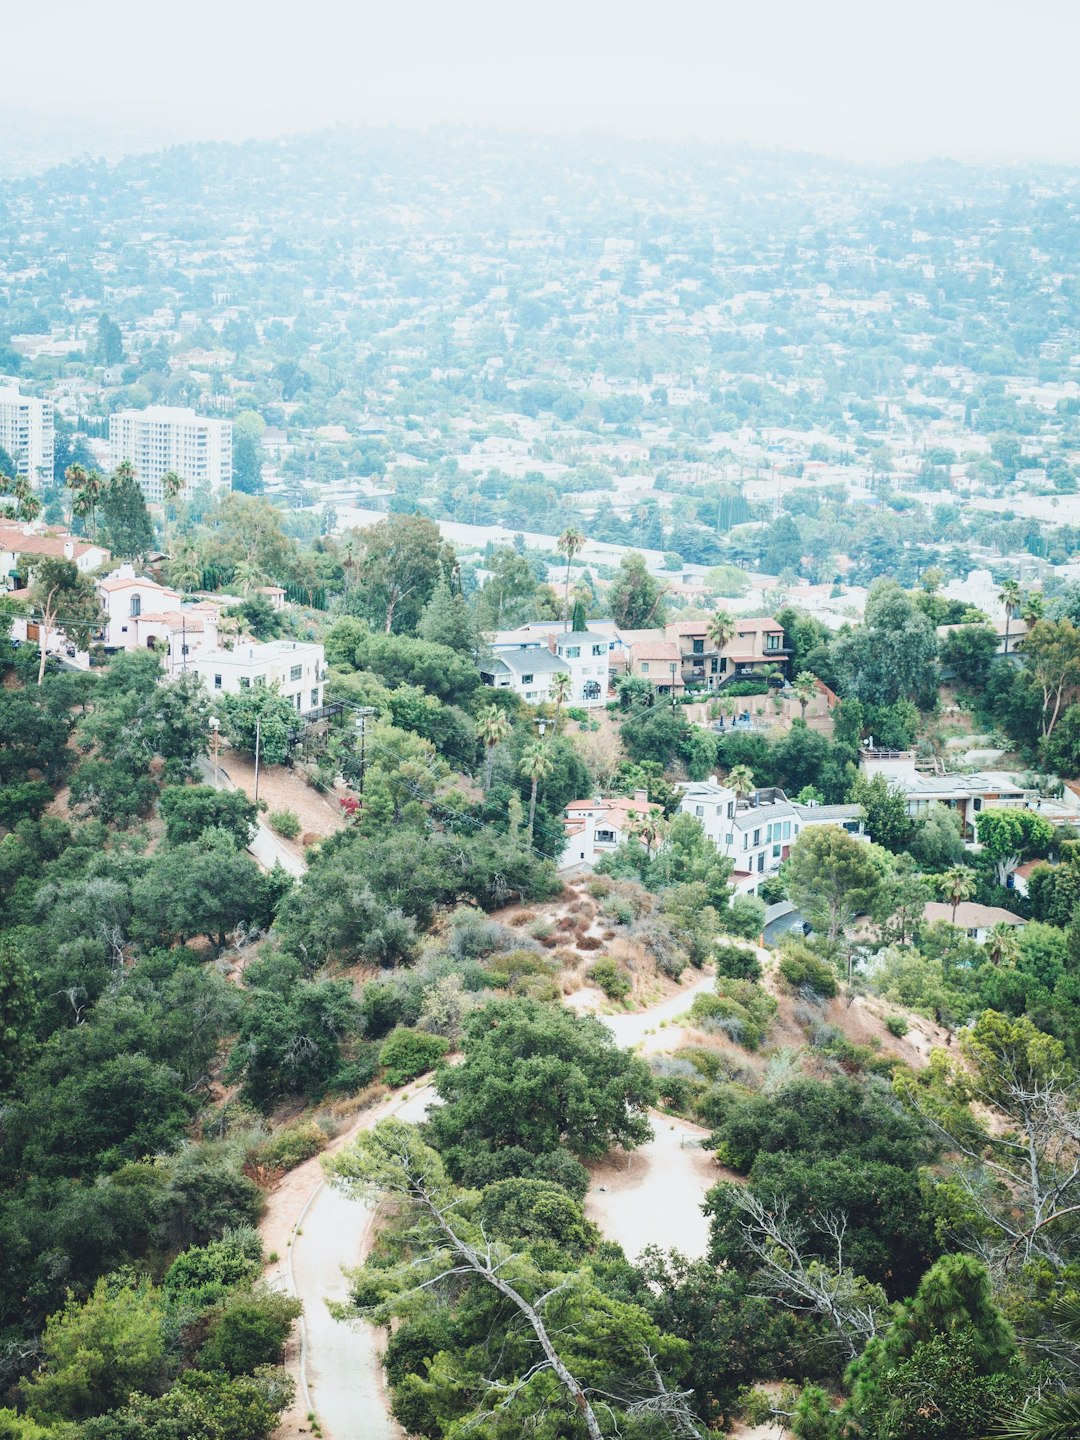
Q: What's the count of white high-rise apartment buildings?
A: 2